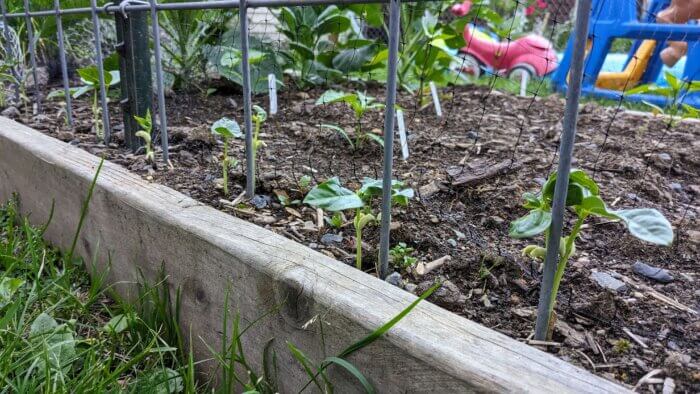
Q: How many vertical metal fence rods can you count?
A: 8